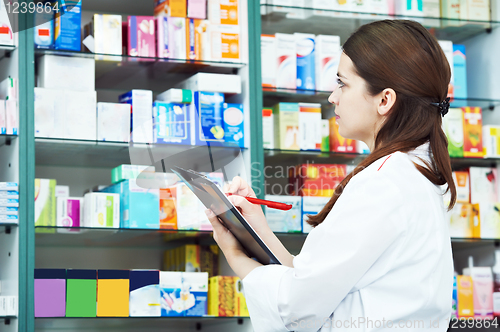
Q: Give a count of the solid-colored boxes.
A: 3